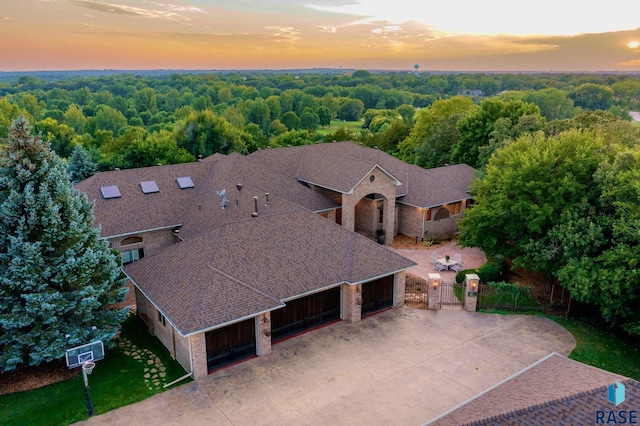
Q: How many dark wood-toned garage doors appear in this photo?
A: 3